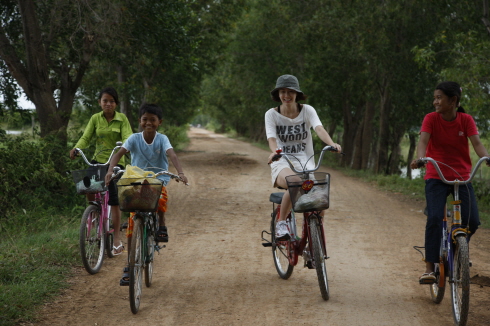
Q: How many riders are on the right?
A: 2